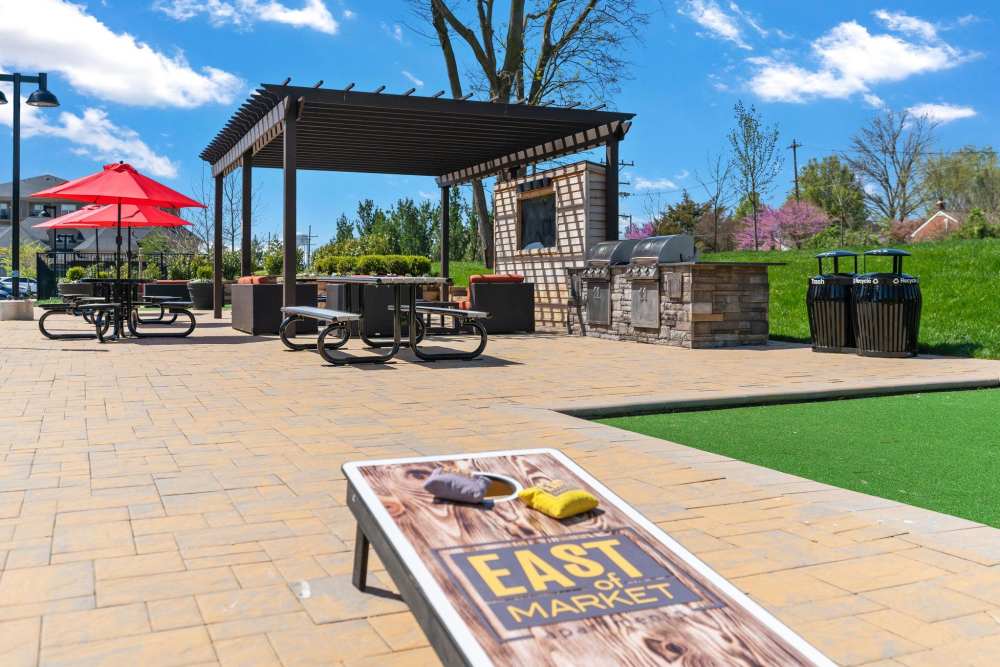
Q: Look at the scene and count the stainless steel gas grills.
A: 2